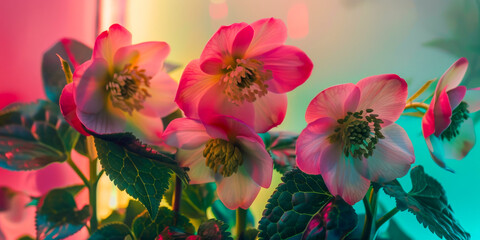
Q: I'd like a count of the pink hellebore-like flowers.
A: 5